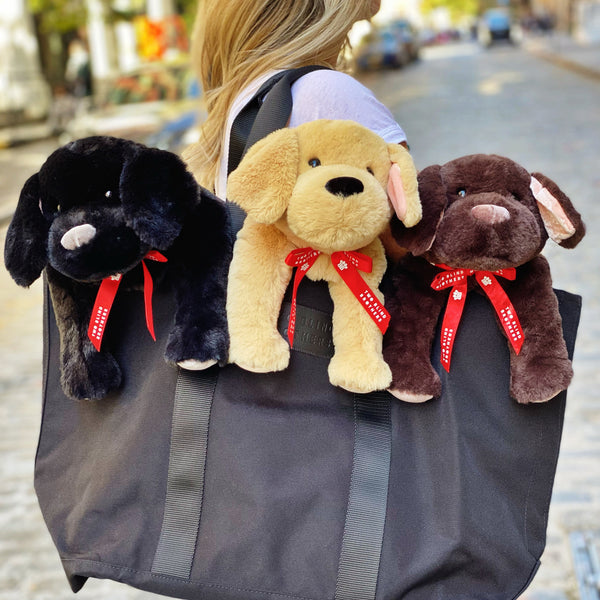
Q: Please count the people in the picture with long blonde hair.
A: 1